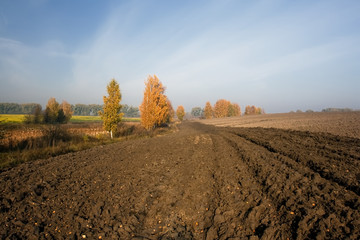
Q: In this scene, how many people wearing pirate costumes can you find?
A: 0